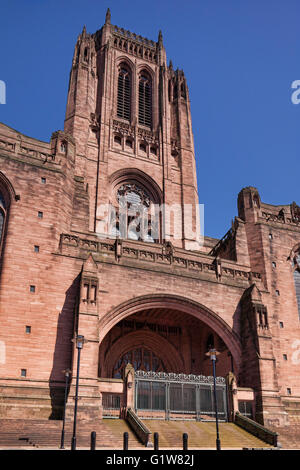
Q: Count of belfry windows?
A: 2